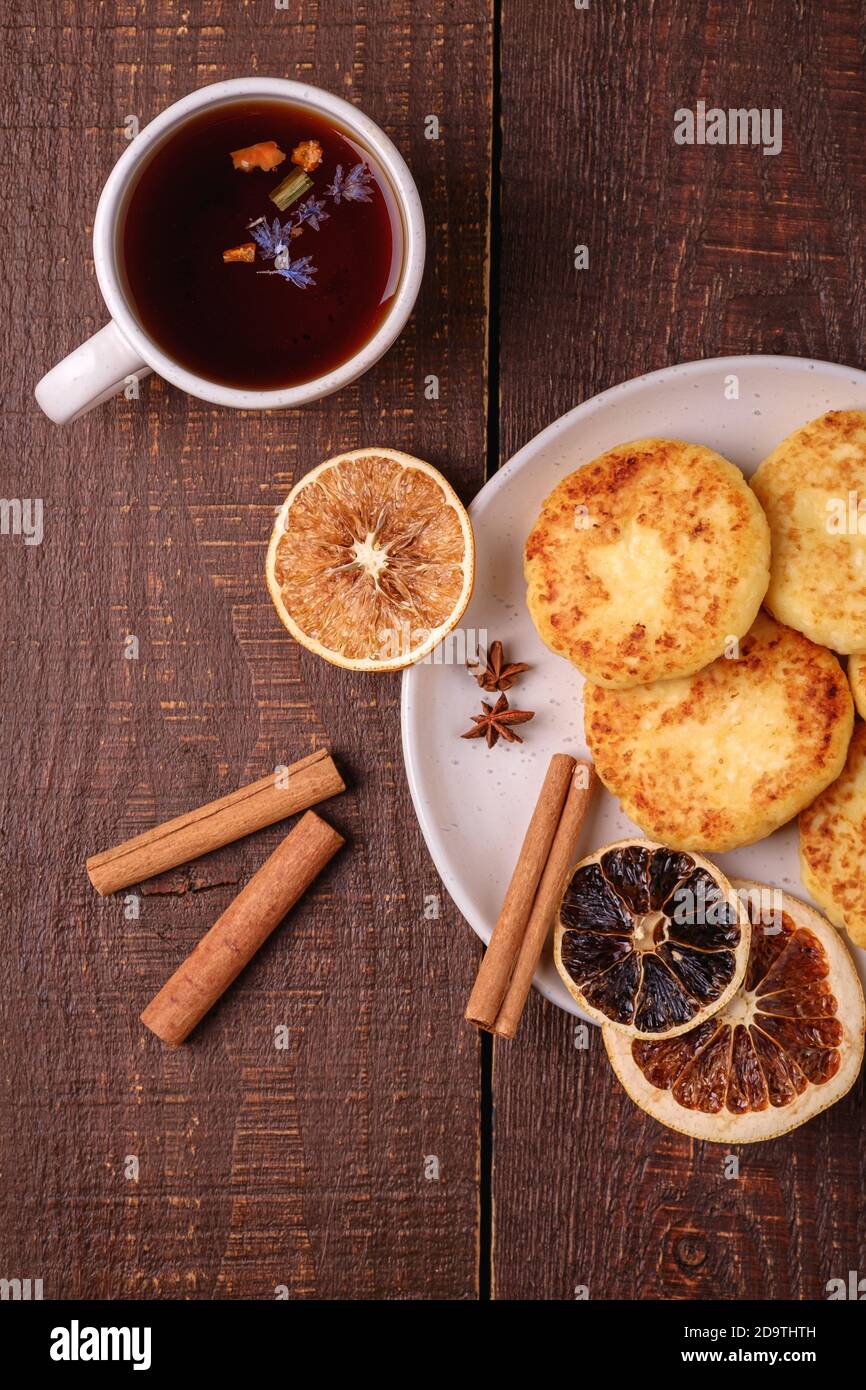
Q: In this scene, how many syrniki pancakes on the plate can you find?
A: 5